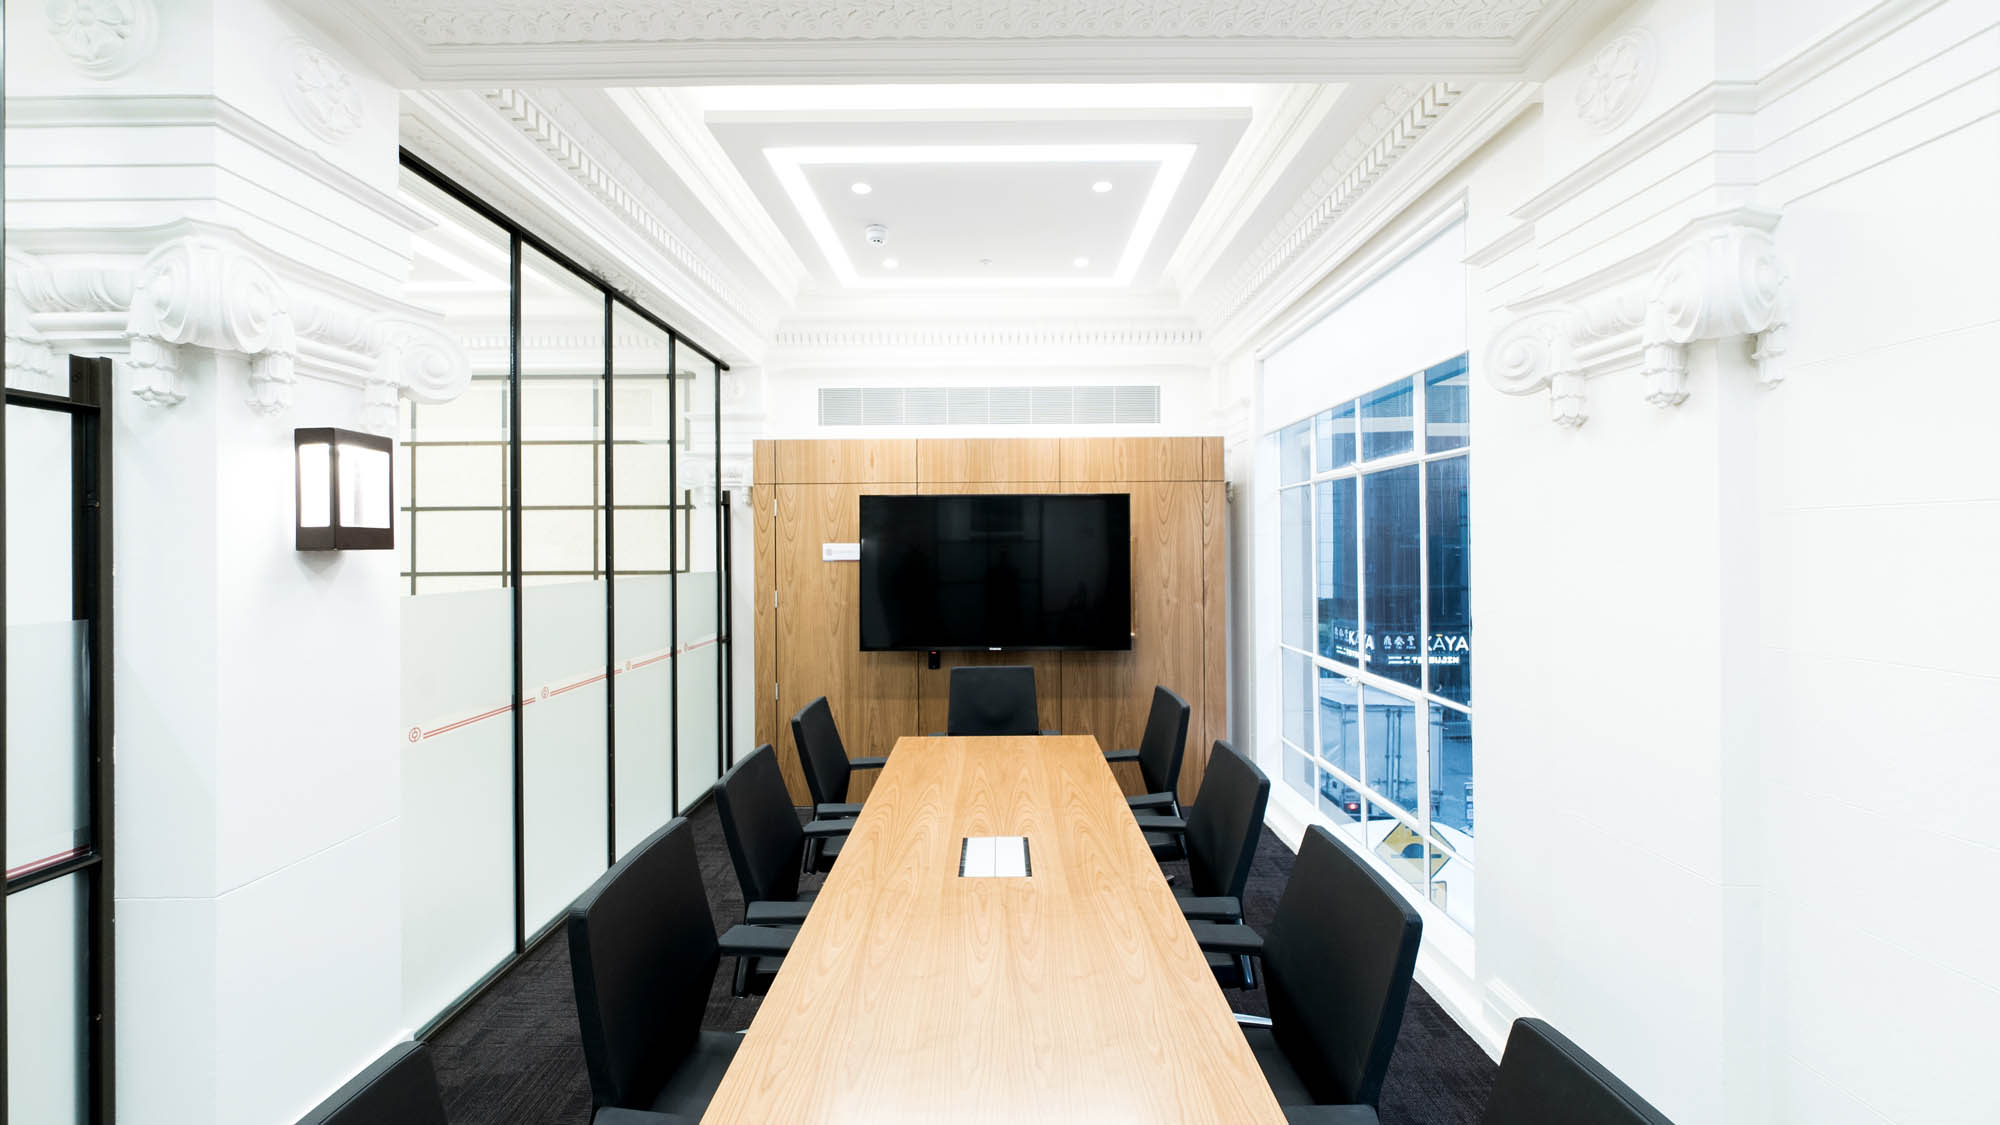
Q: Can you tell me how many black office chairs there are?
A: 9